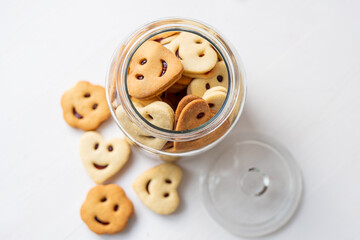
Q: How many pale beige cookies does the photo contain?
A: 6